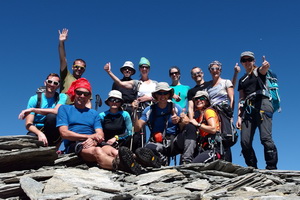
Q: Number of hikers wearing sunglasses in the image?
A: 12